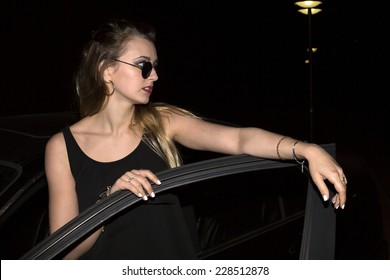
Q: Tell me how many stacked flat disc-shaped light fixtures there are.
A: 2